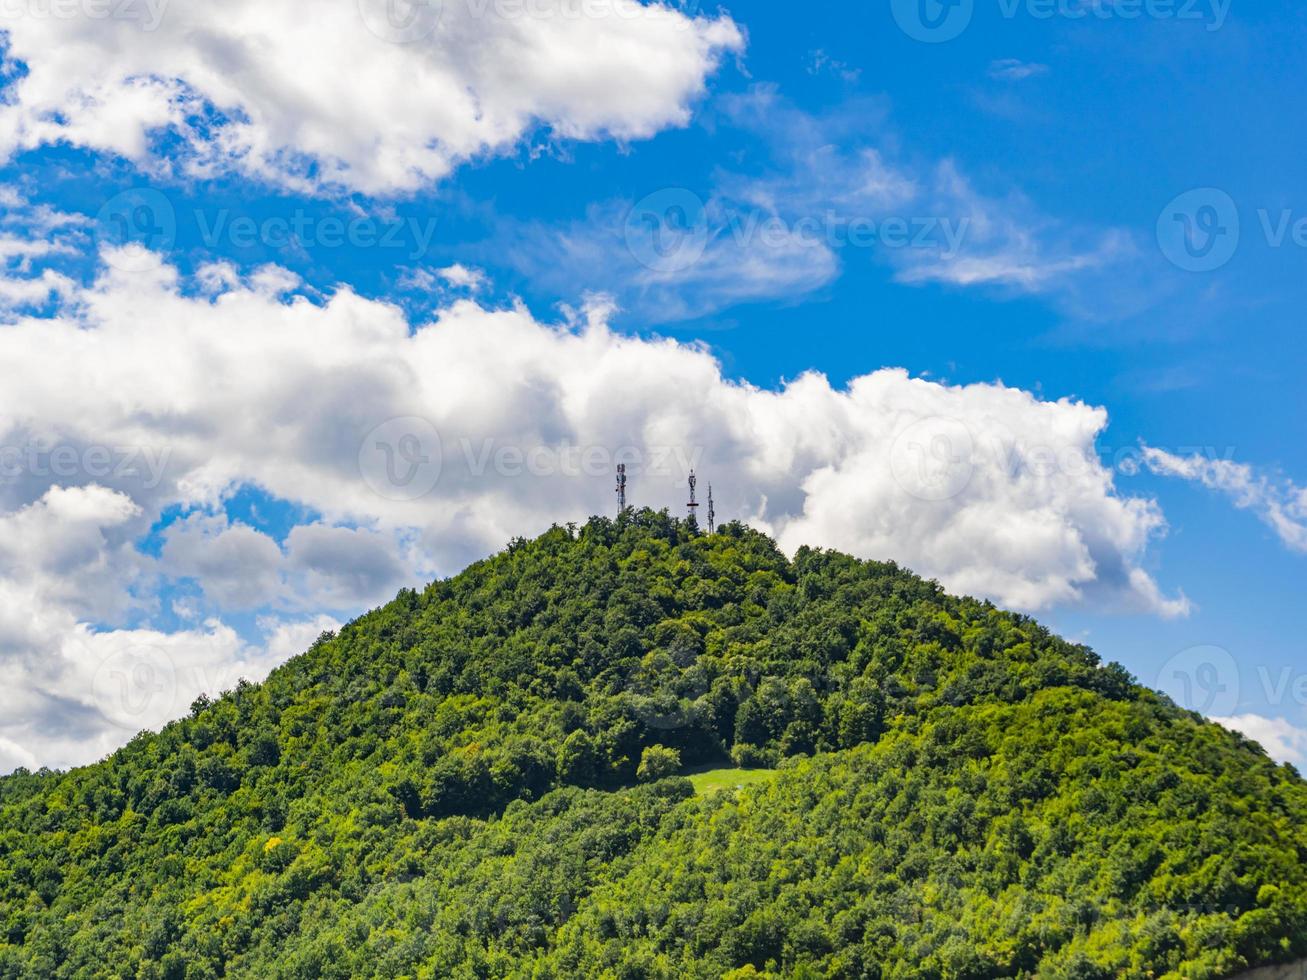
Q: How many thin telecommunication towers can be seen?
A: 3